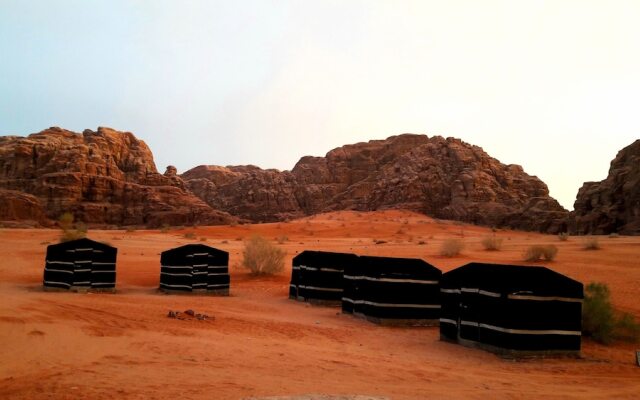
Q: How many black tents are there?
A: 5